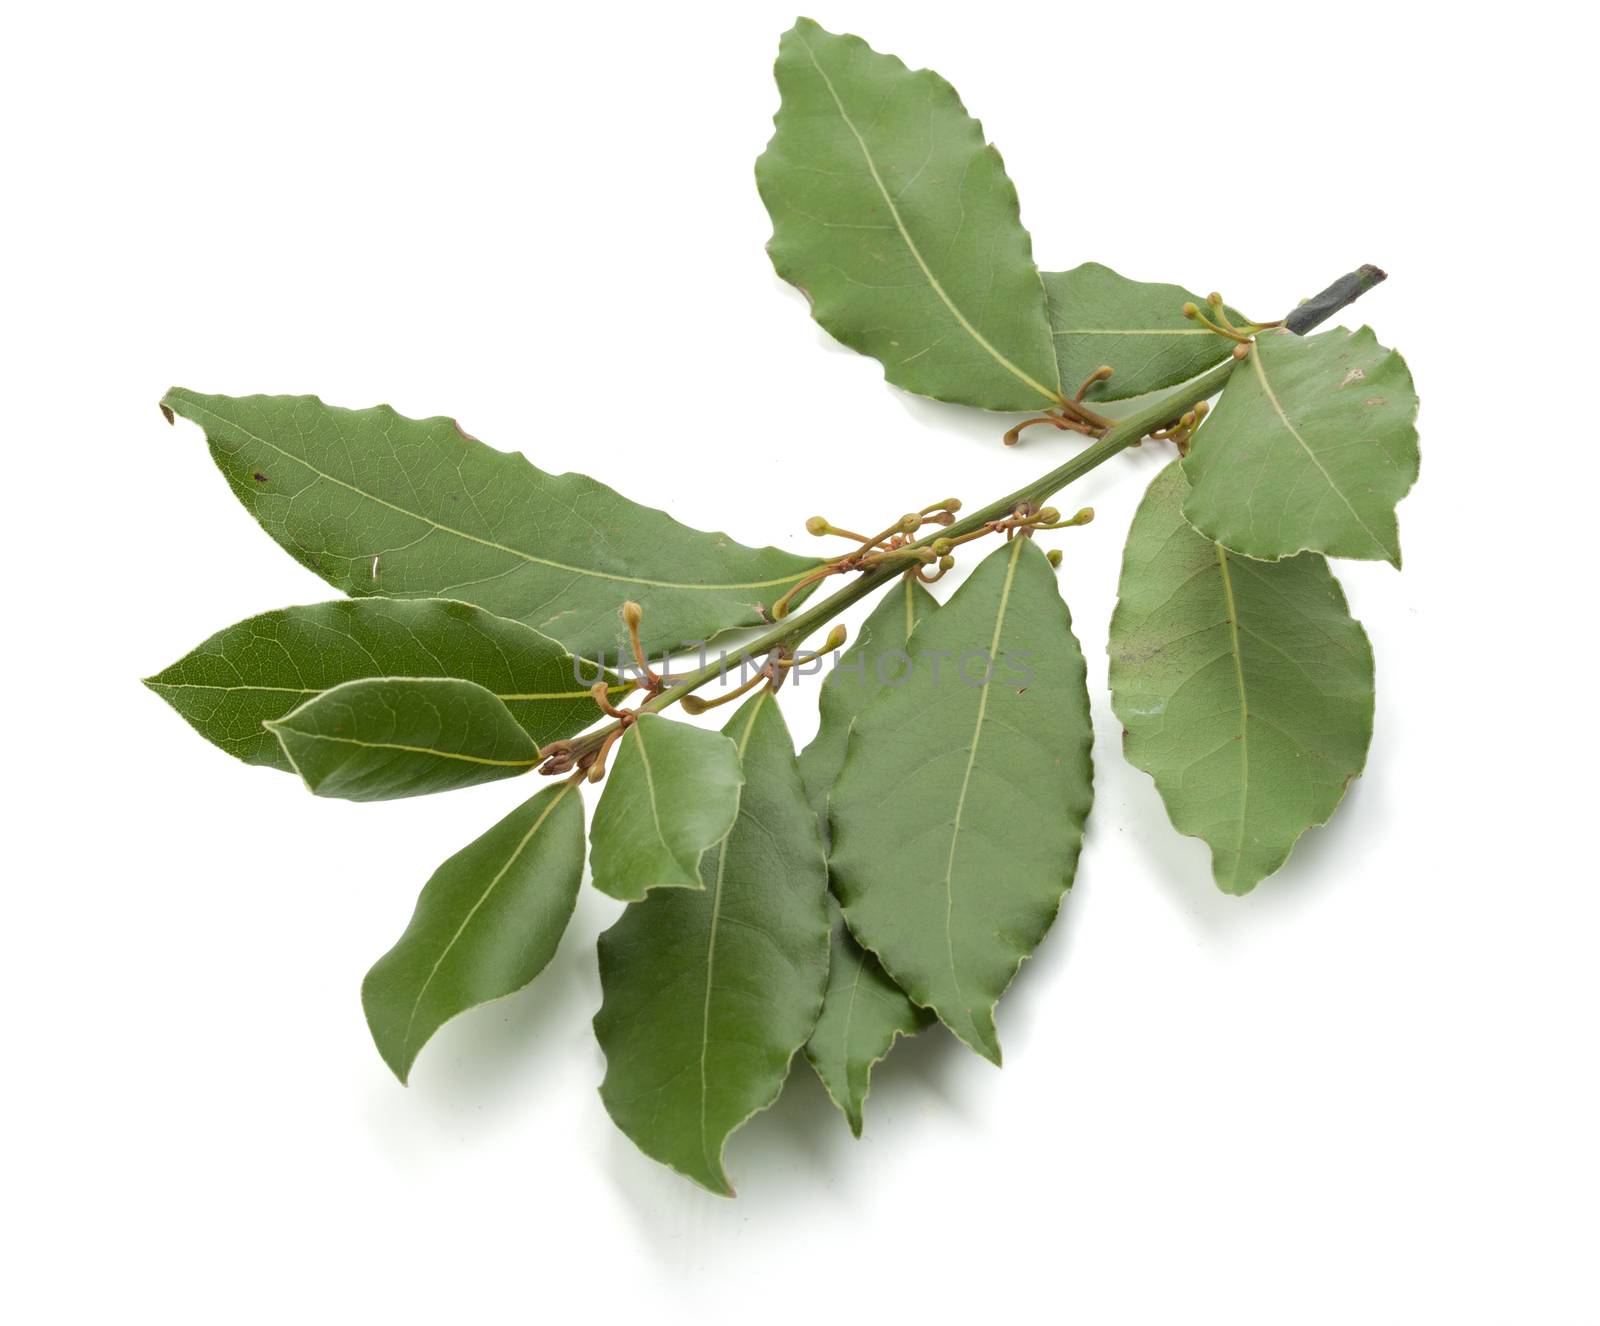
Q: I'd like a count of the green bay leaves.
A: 12